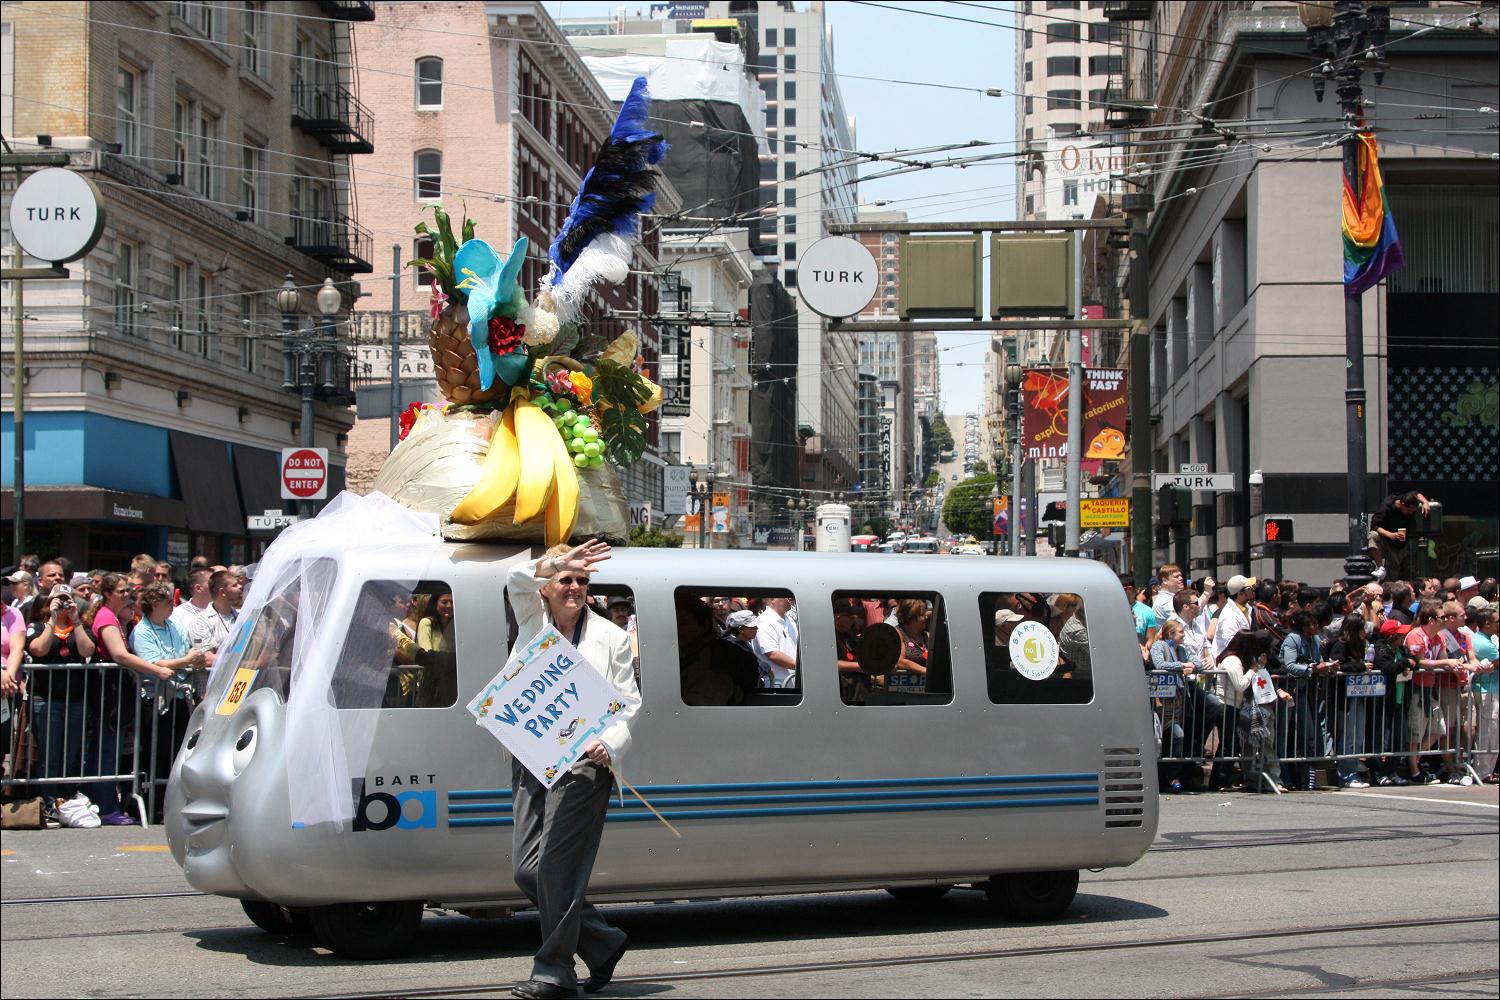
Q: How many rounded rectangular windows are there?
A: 5